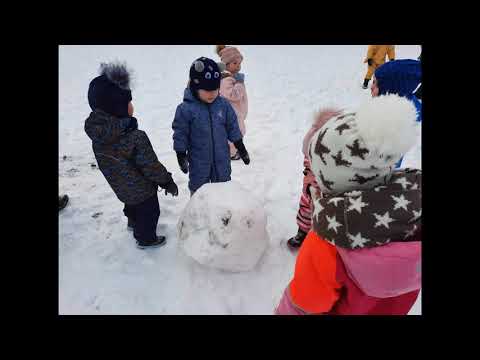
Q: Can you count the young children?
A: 7